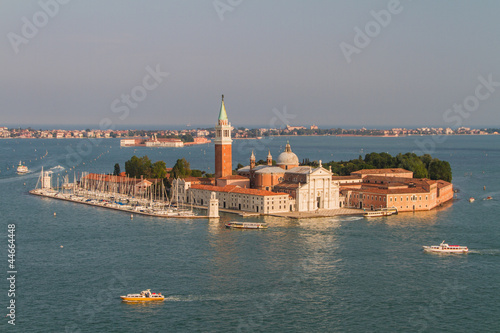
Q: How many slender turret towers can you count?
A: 2